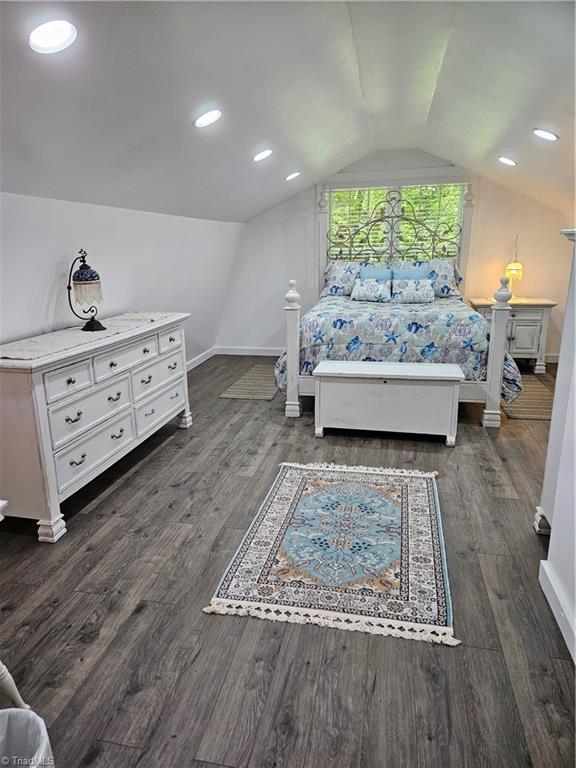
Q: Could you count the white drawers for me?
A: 8